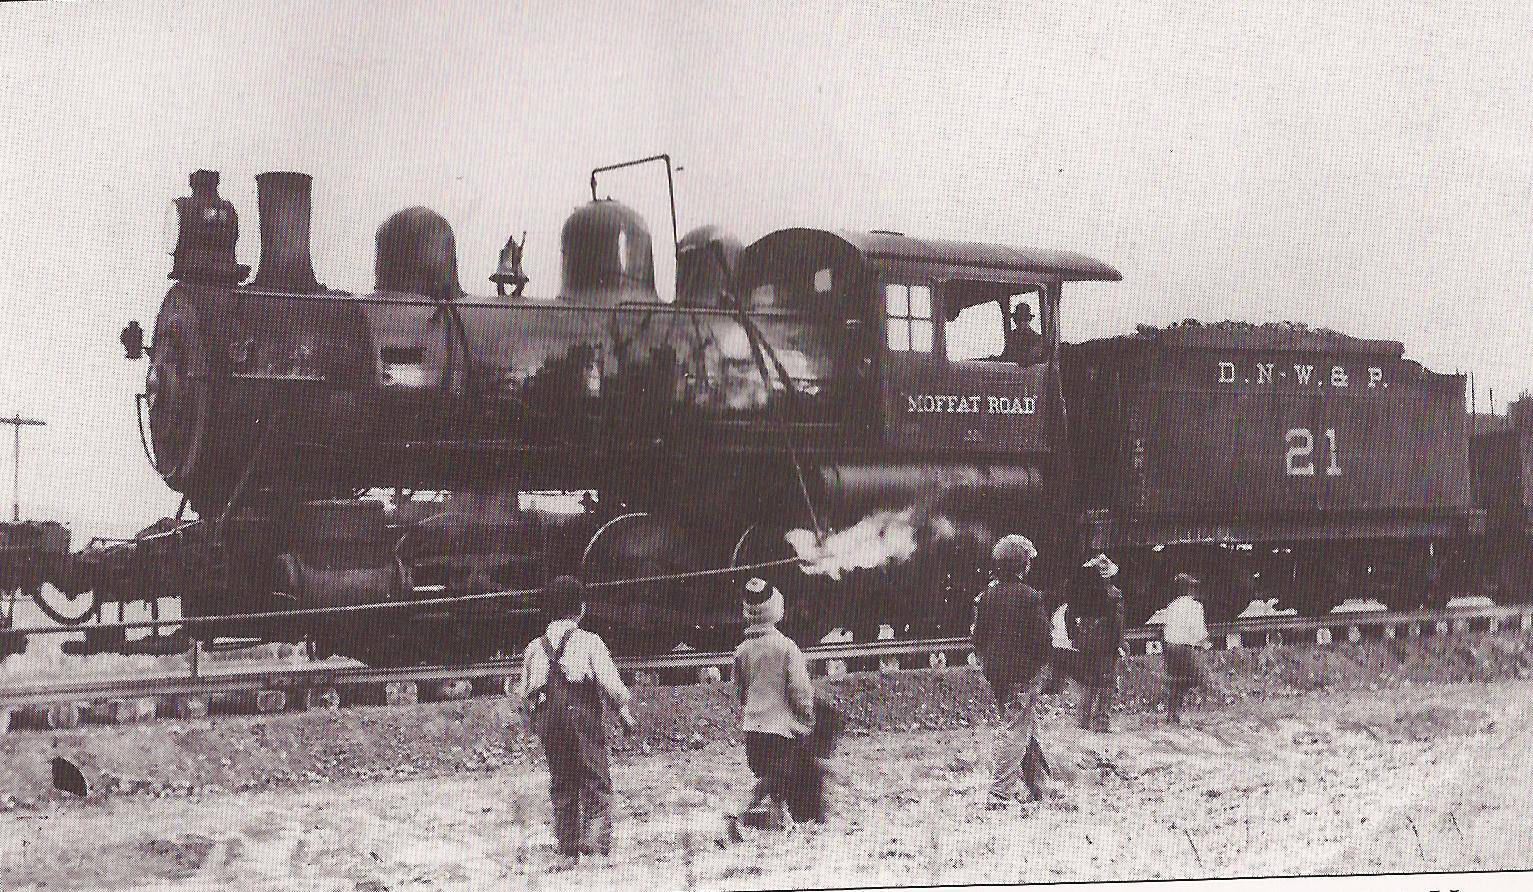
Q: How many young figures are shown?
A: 5